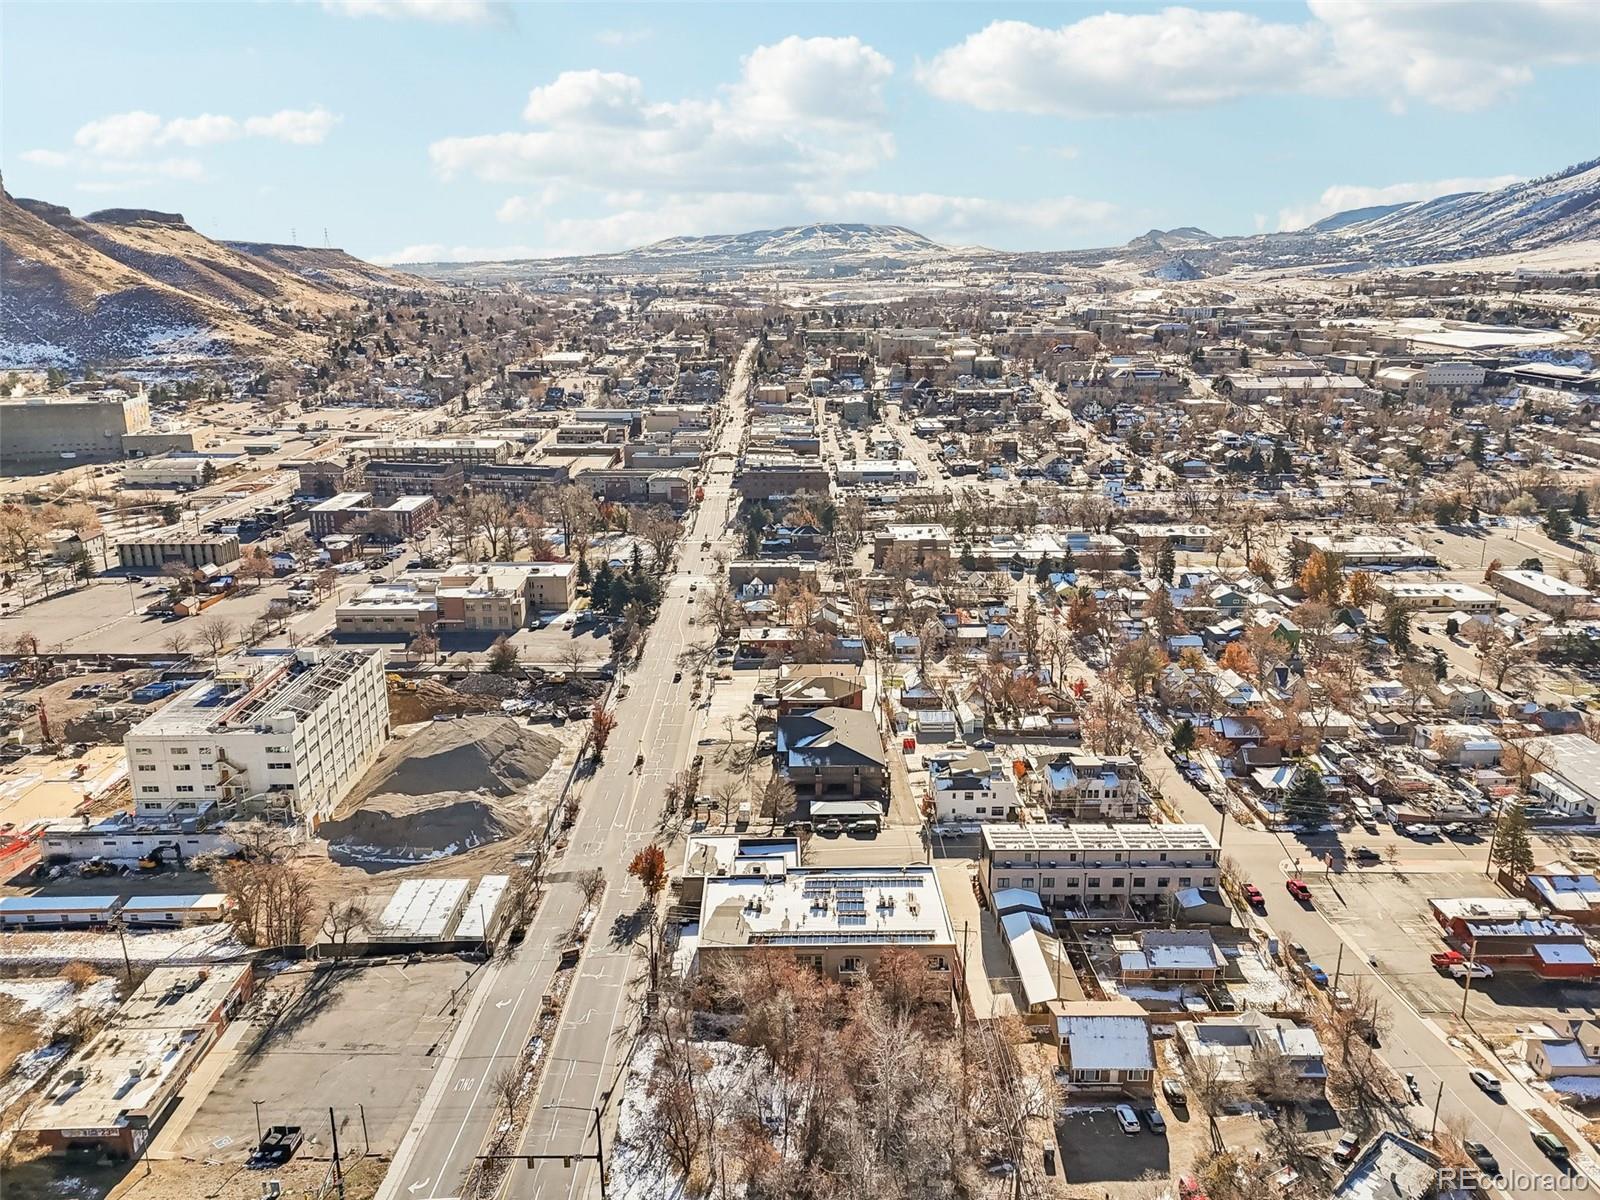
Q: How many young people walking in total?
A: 0